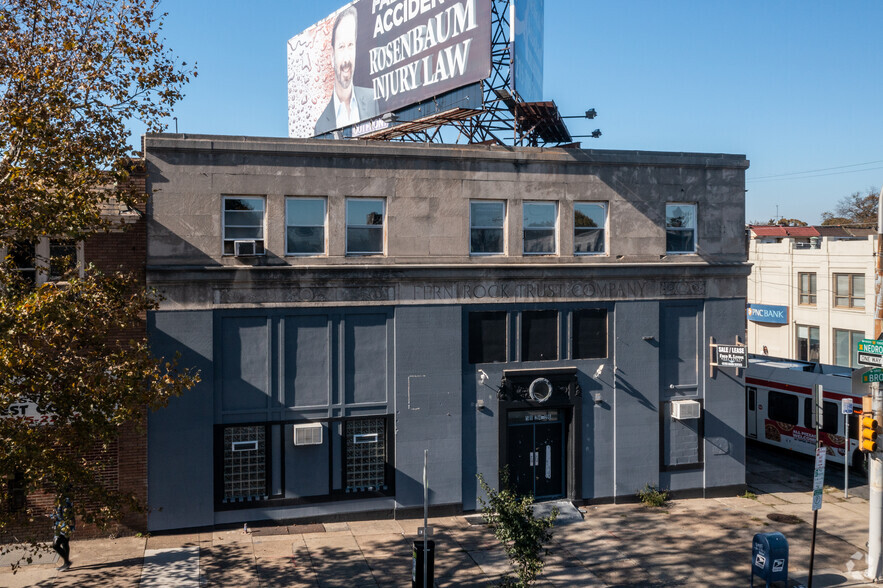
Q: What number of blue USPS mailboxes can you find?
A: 1